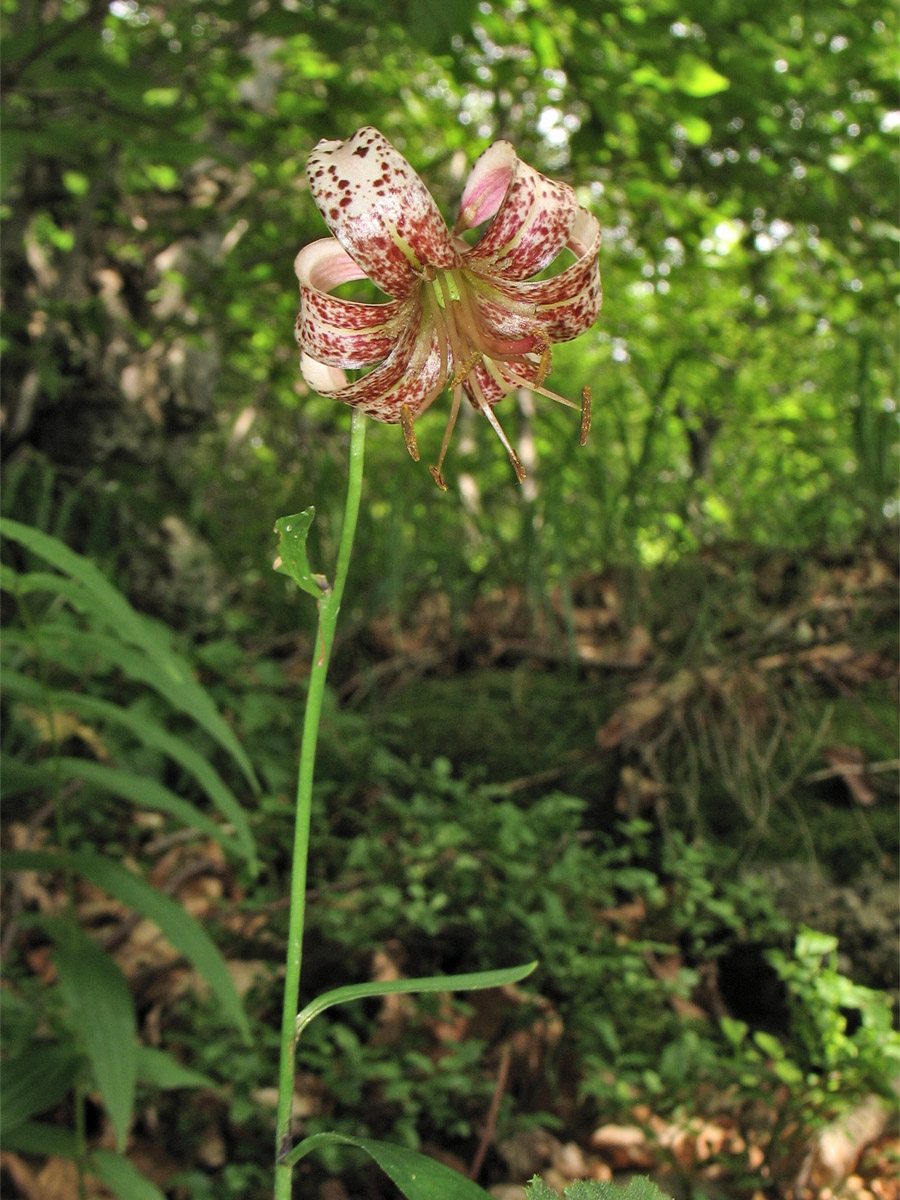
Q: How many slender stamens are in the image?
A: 6